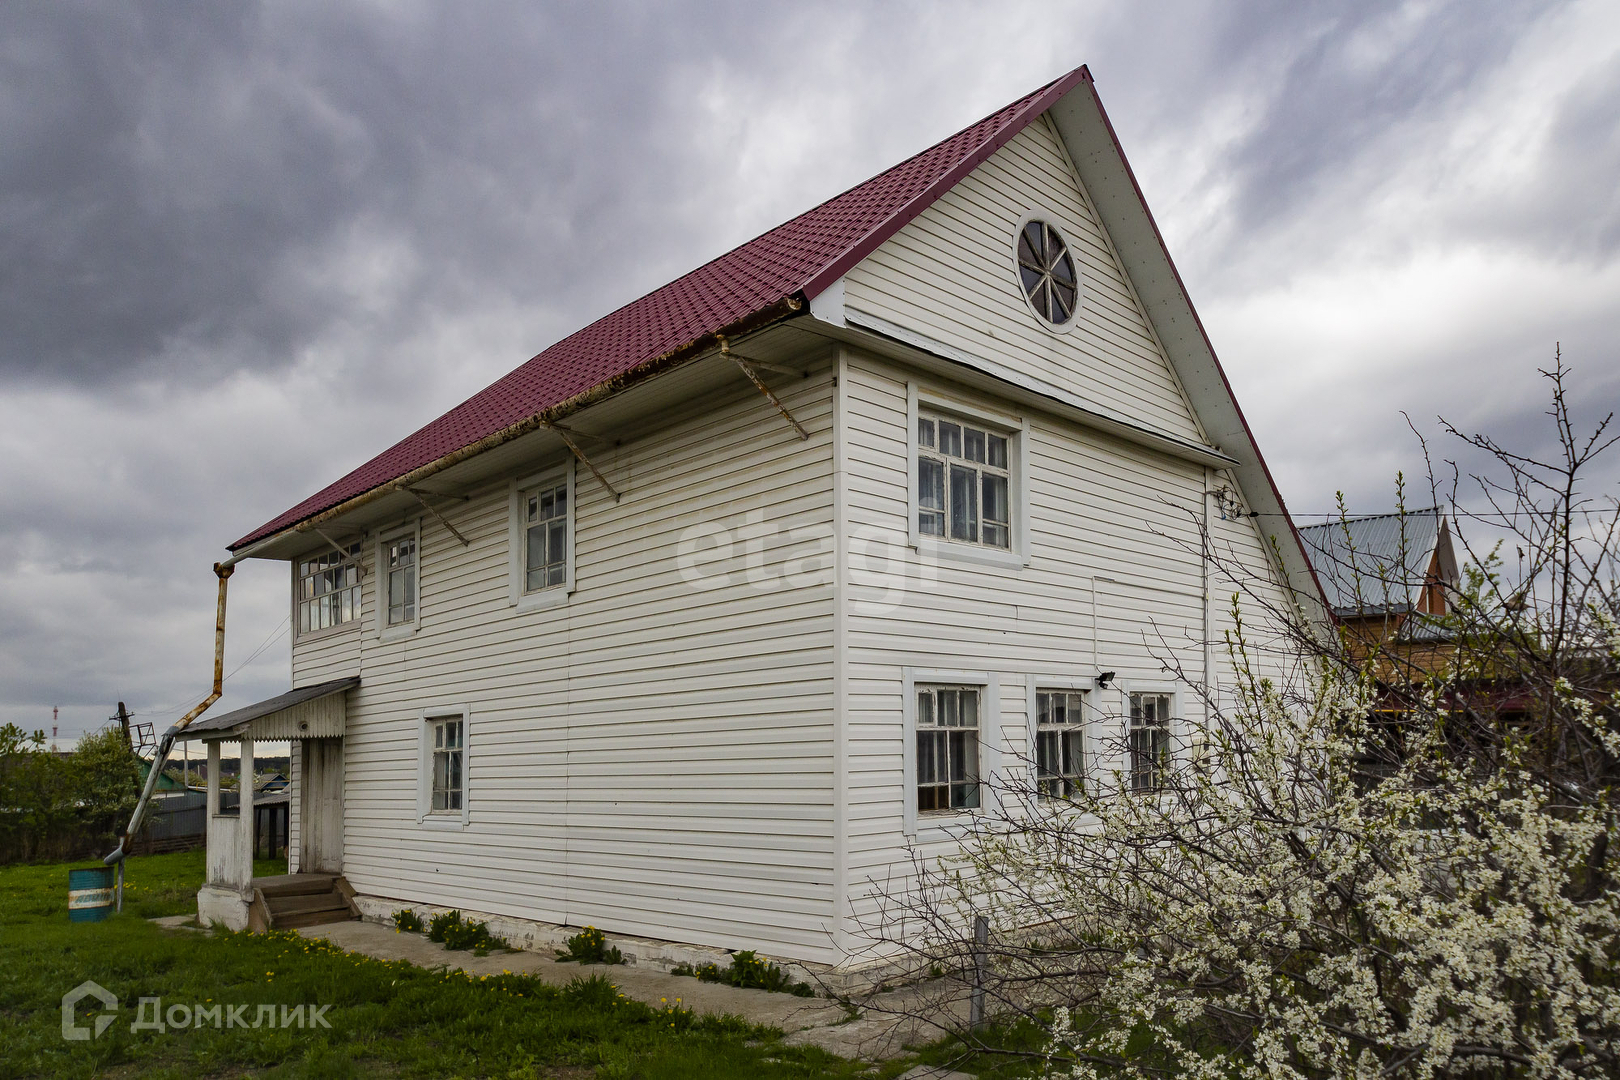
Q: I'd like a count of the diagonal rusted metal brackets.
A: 4